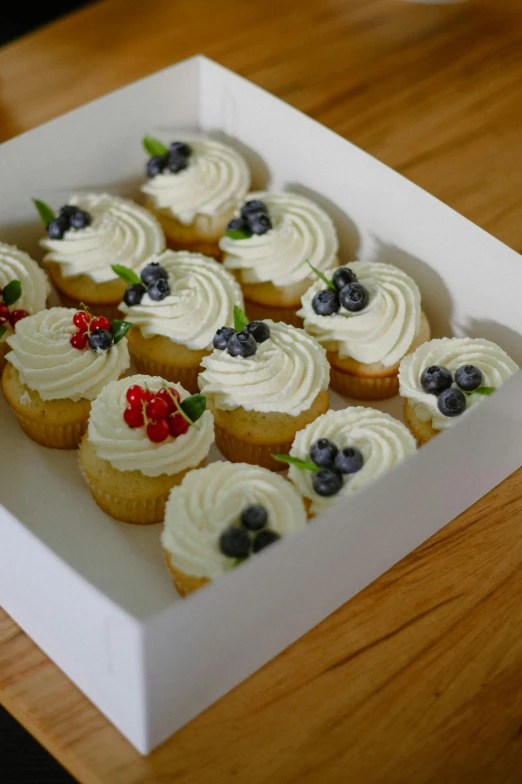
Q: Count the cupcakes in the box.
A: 12